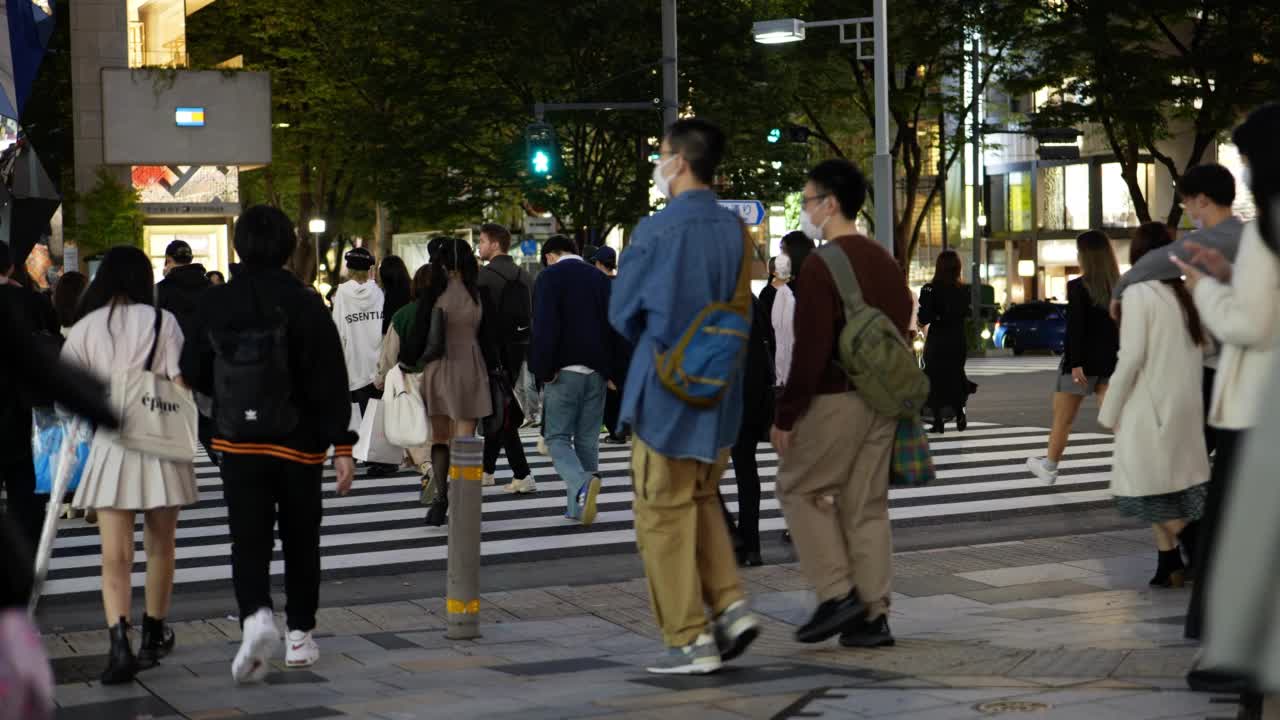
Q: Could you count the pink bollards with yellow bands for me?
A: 0